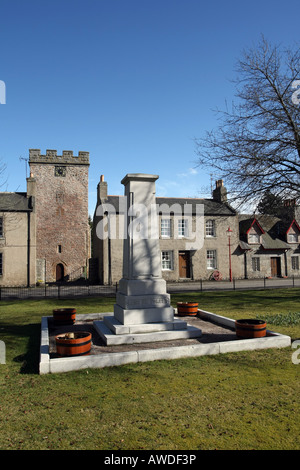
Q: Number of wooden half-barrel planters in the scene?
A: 4